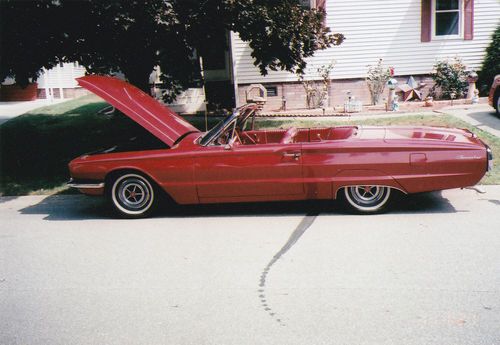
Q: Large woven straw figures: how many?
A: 0